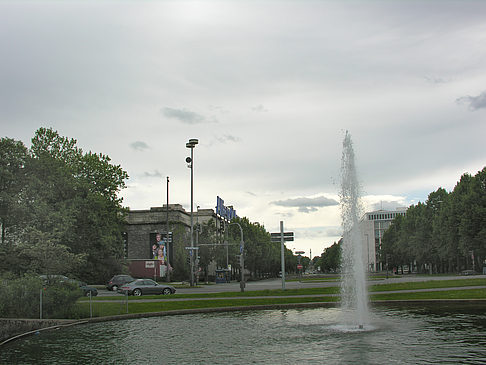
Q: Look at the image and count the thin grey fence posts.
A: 3